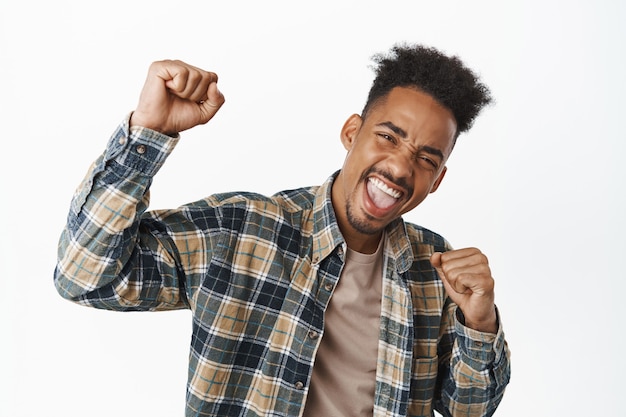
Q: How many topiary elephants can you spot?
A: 0